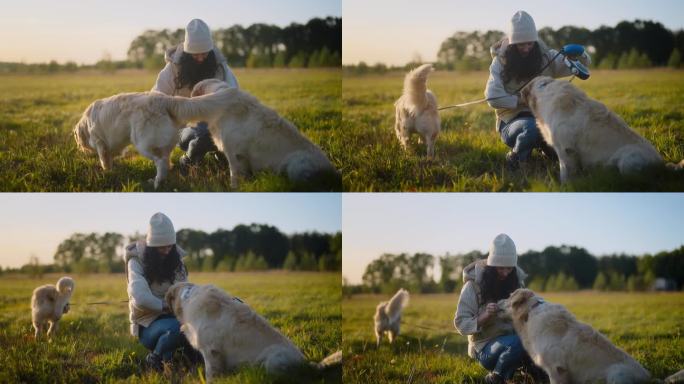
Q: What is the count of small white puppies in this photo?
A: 0